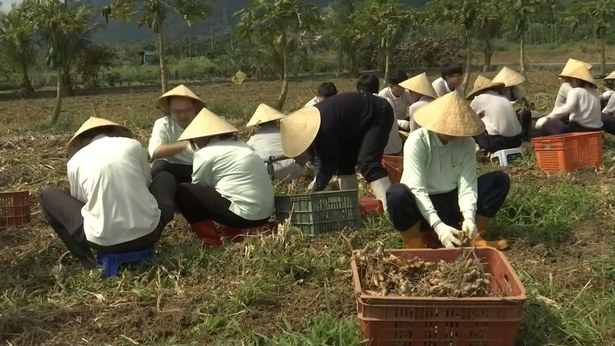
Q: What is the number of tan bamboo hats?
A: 12